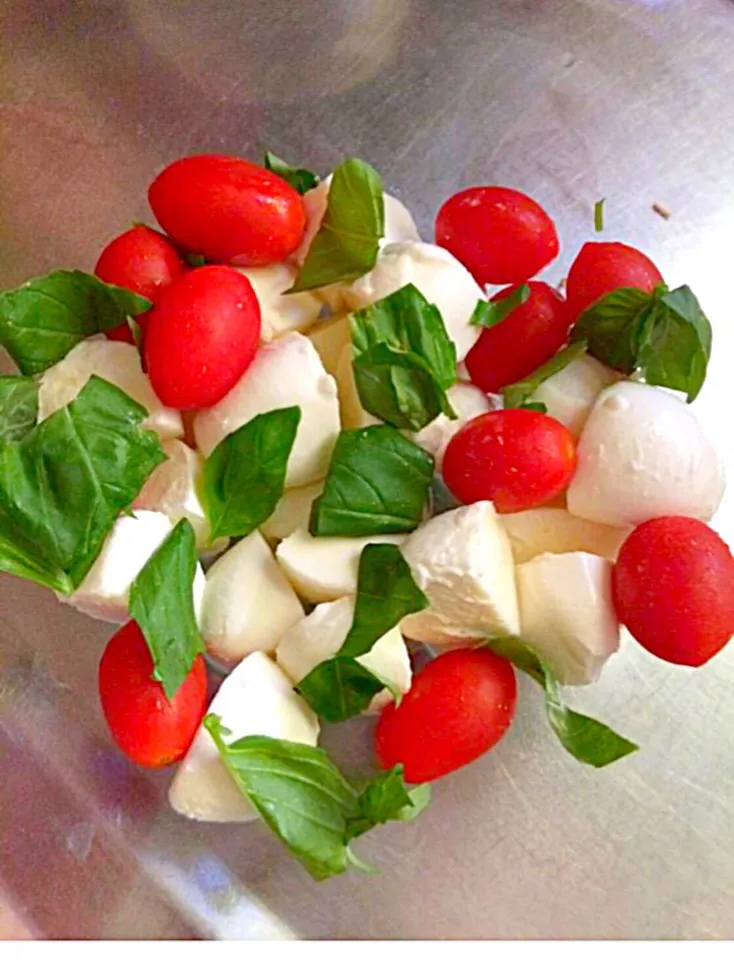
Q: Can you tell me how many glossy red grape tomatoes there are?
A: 10